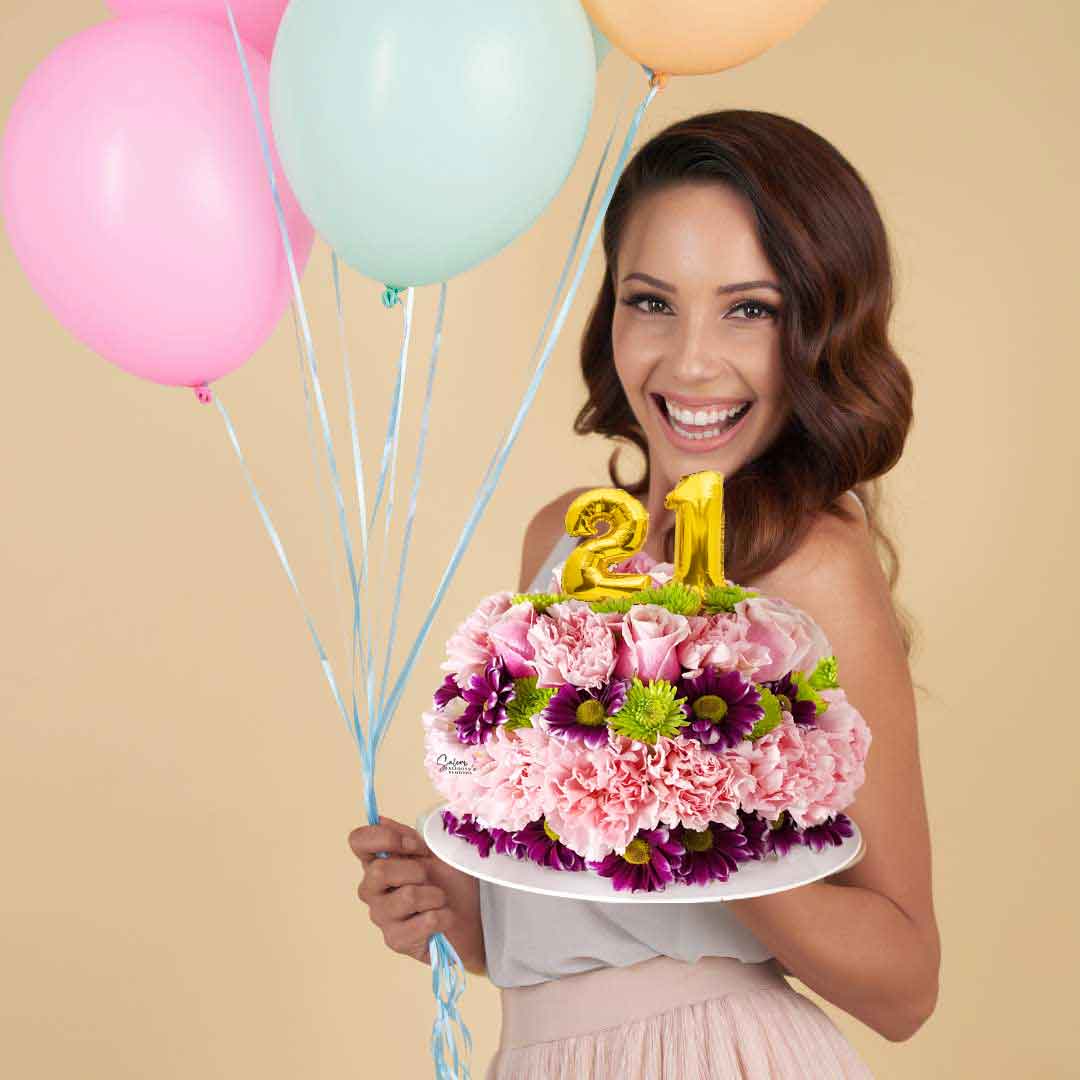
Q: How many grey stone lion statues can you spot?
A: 0